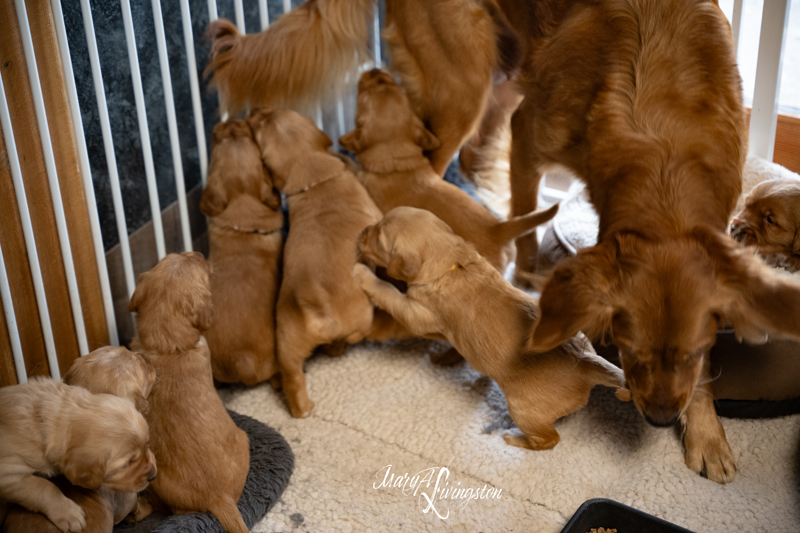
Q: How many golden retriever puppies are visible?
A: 8